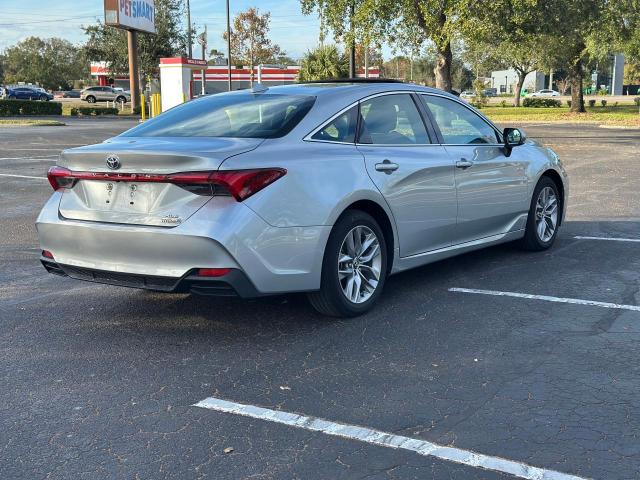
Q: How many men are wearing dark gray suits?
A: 0